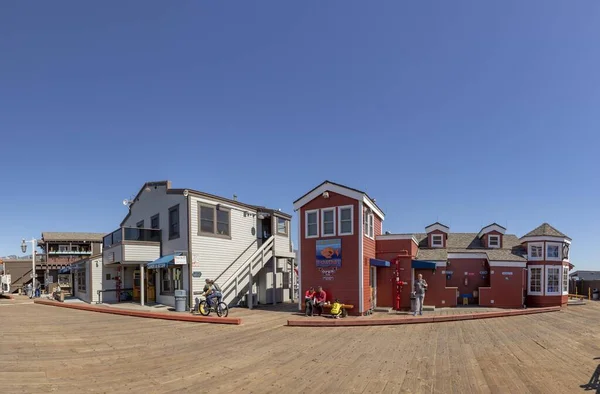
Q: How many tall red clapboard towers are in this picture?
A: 1